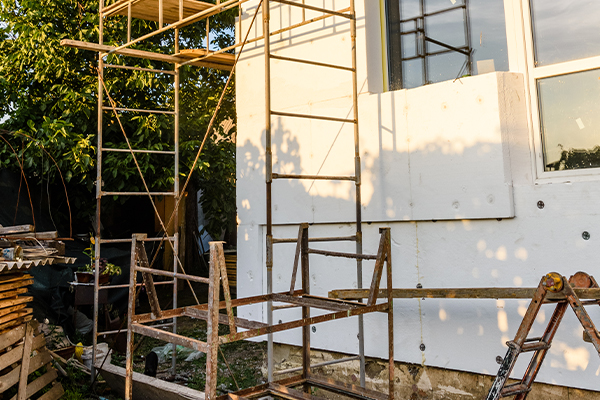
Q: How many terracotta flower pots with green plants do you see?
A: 2